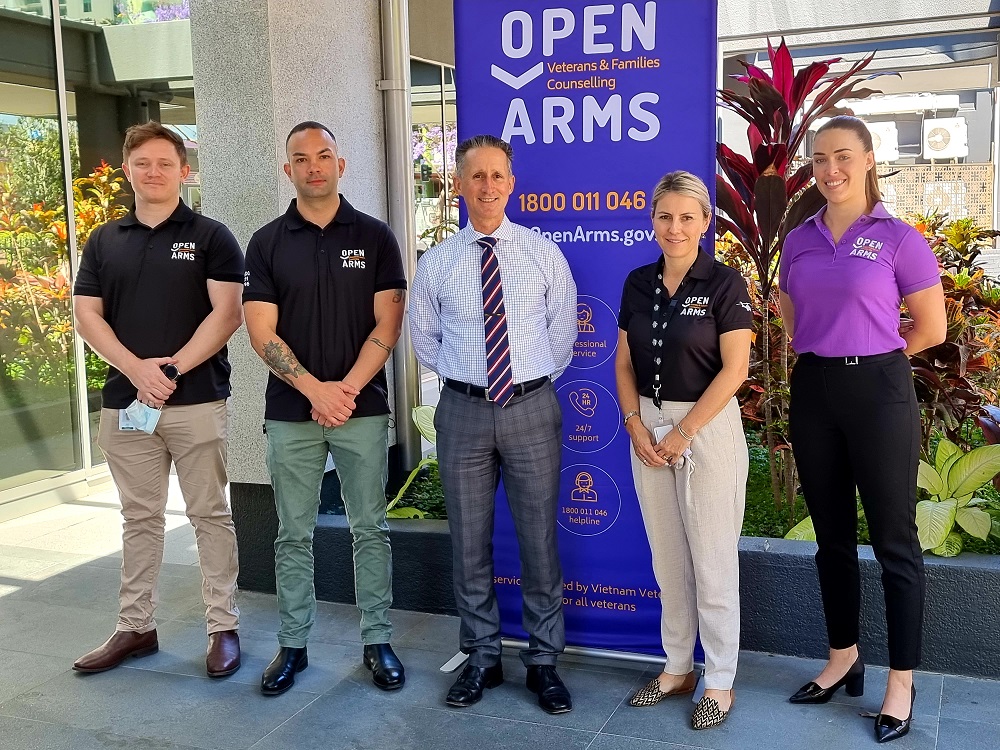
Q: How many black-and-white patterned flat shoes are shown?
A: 2